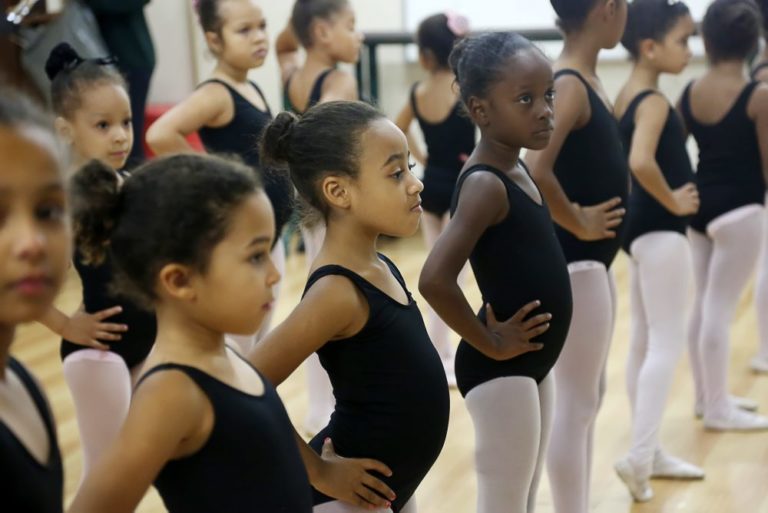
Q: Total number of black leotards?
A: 11